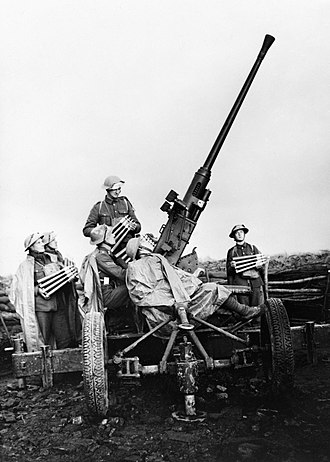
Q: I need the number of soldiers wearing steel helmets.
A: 6